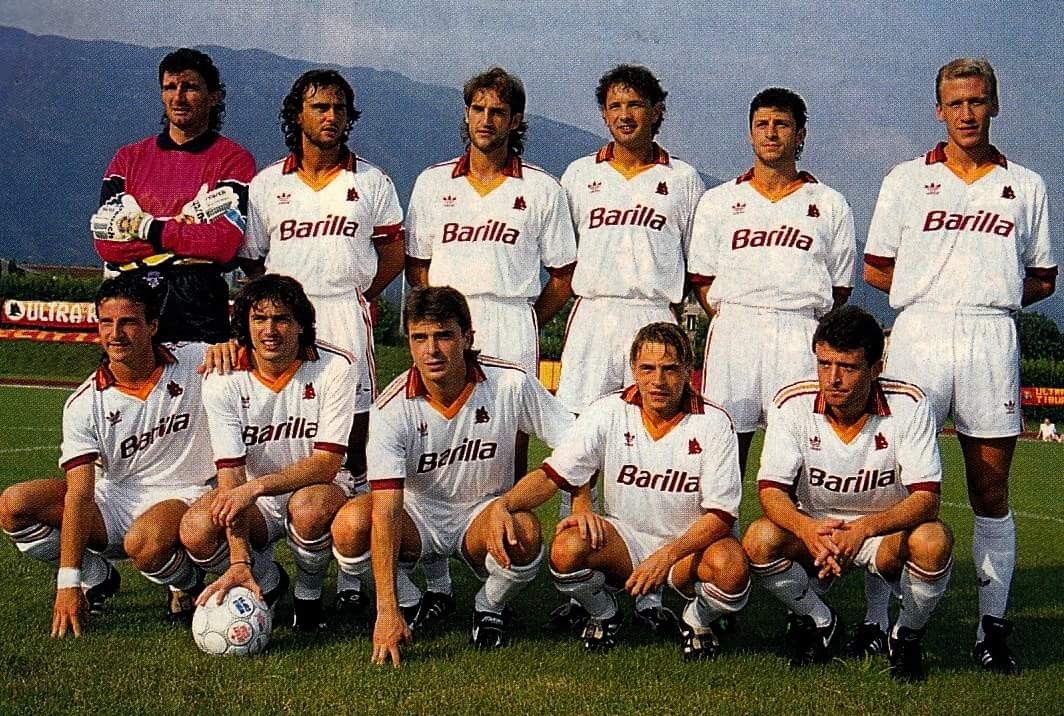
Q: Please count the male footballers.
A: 11